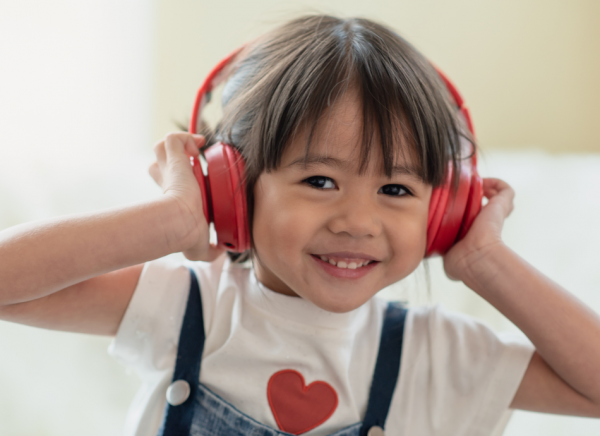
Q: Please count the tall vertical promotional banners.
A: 0